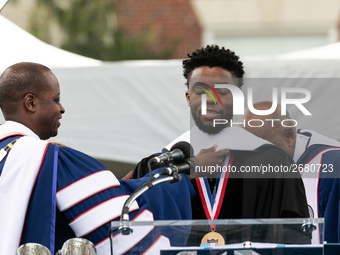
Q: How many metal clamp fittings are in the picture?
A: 2